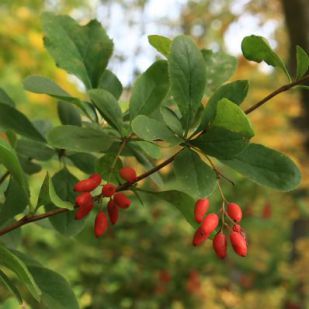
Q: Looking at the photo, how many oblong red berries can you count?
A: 14